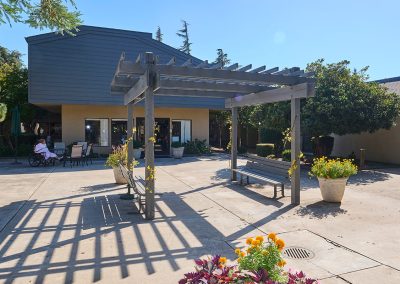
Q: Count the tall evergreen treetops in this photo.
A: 3